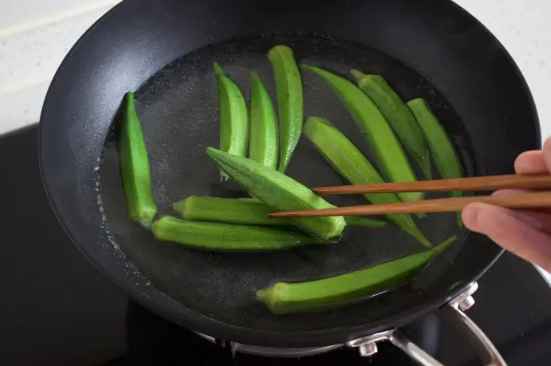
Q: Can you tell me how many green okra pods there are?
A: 12